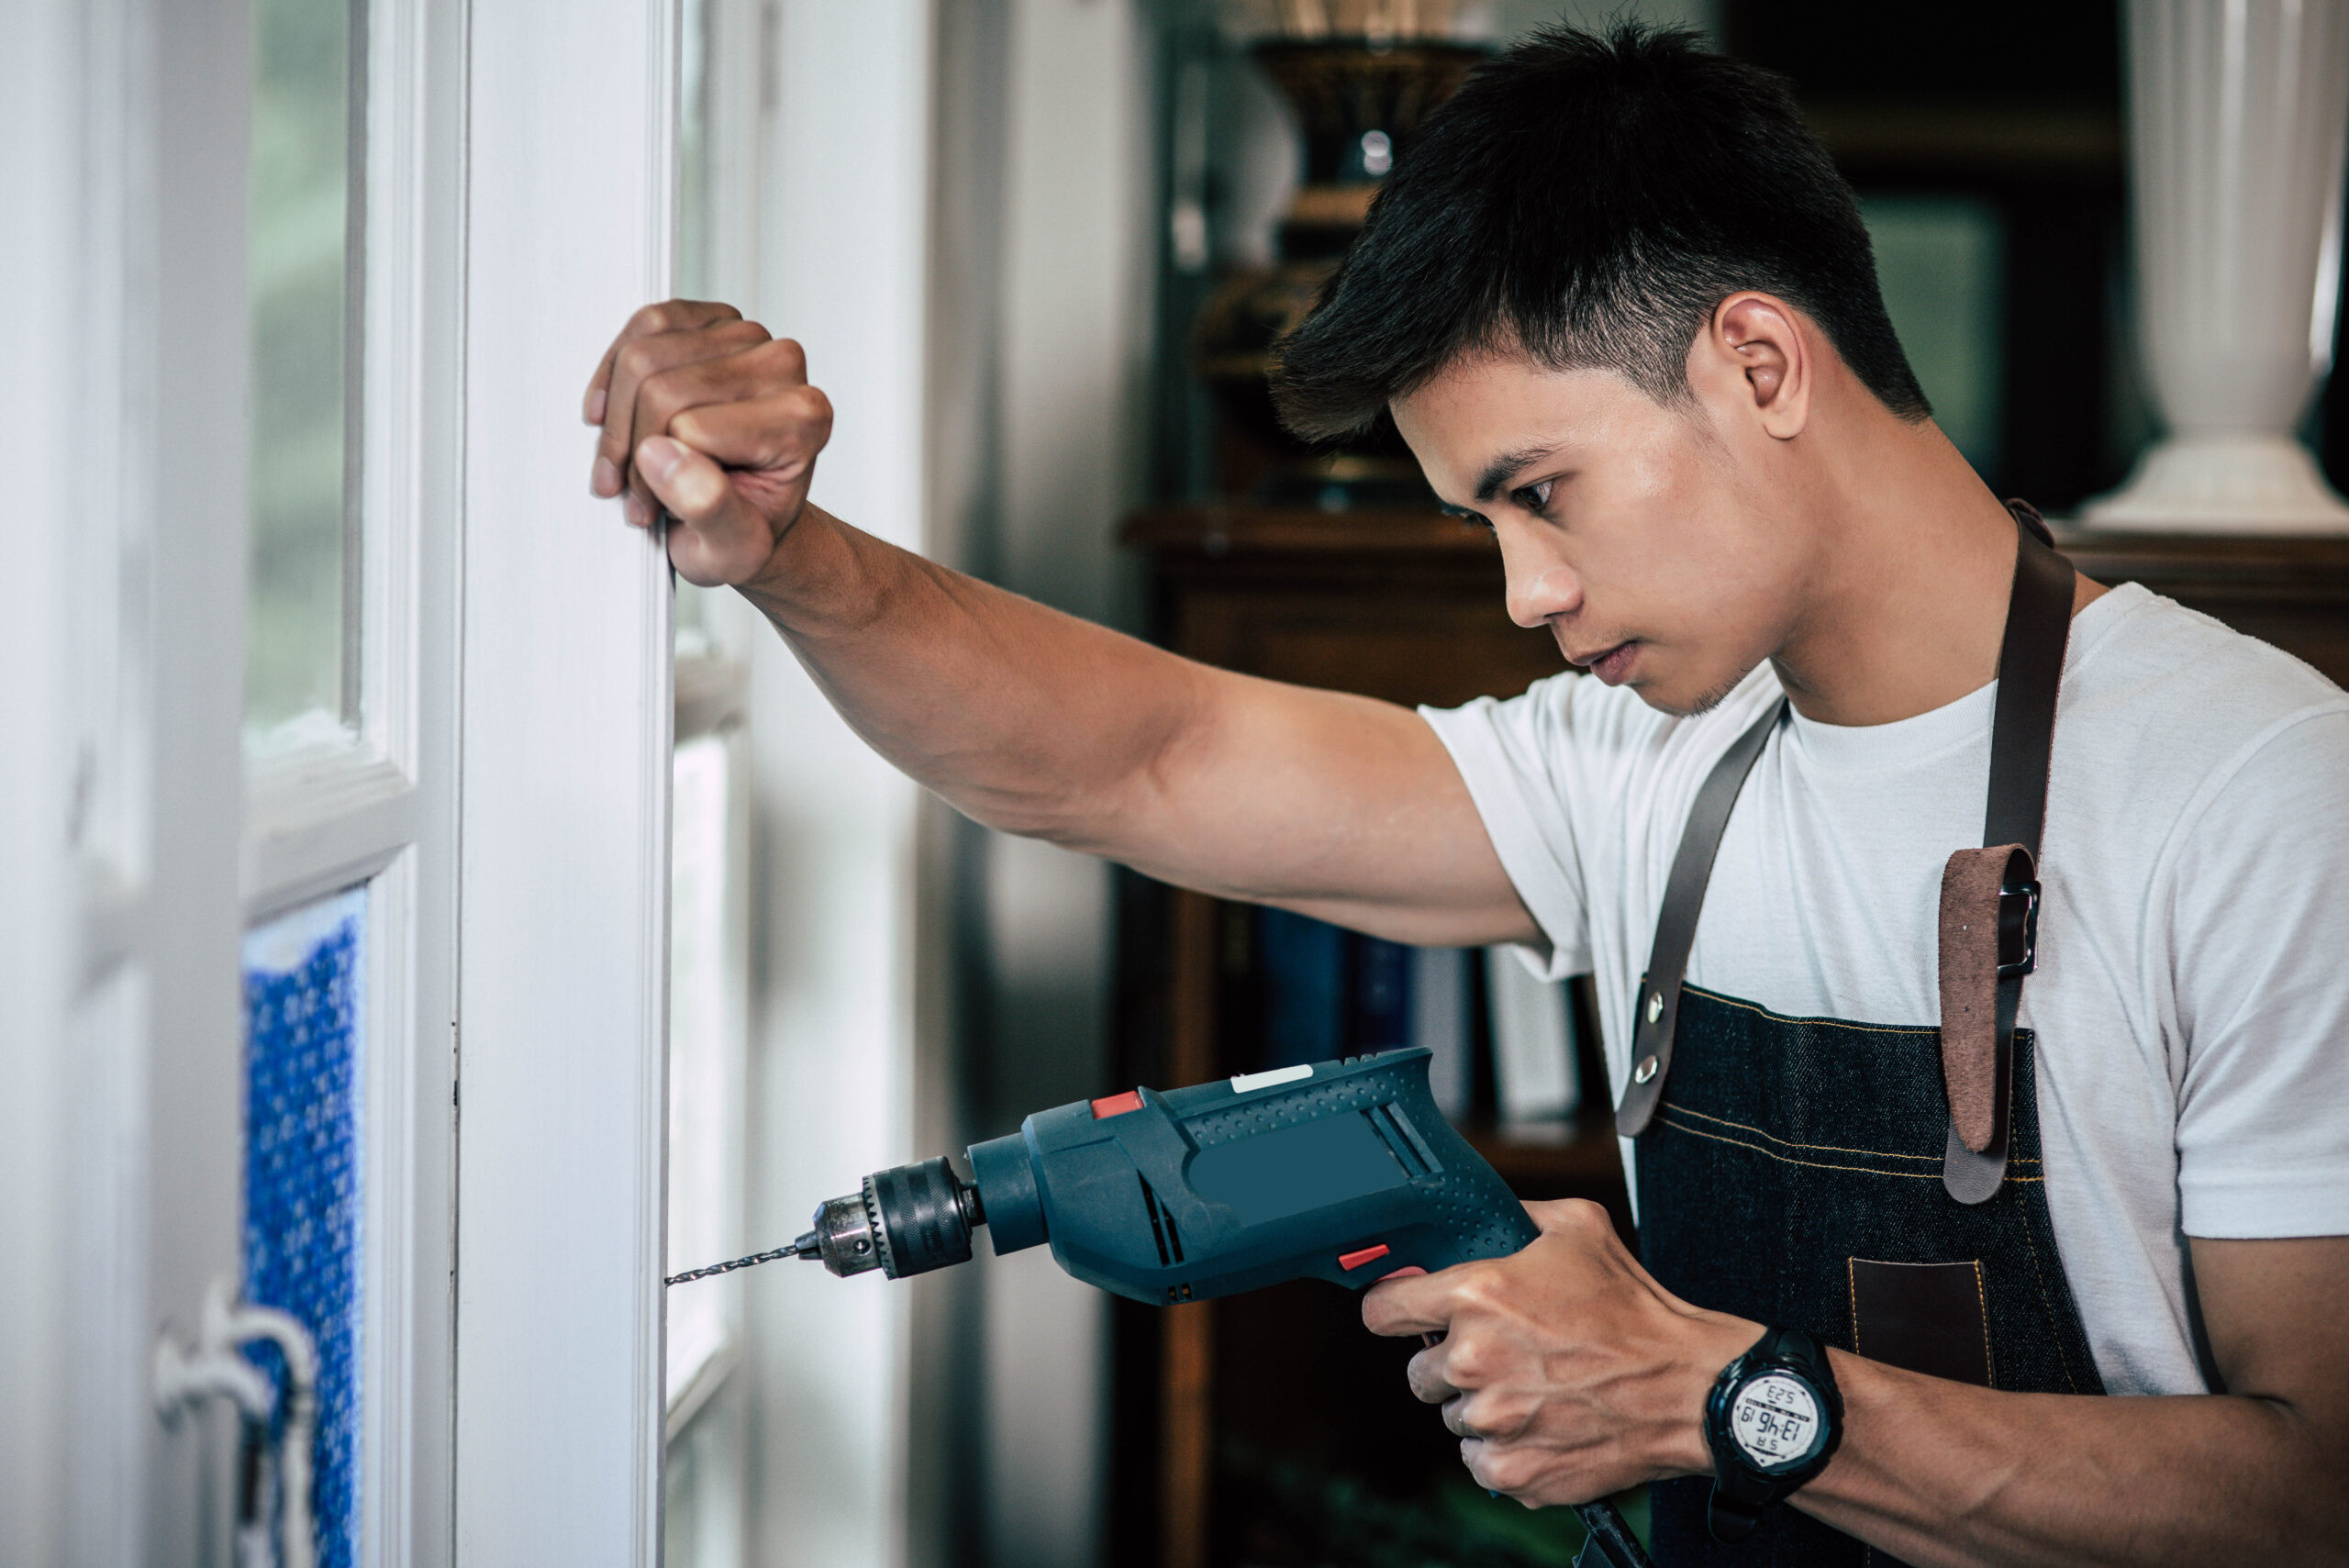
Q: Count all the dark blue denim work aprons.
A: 1